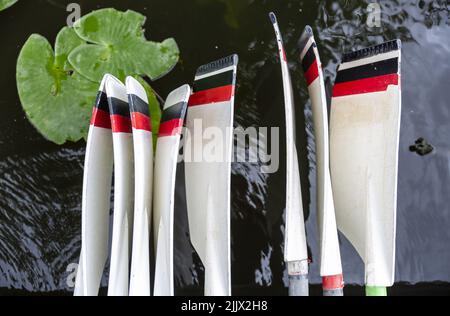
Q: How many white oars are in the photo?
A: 8